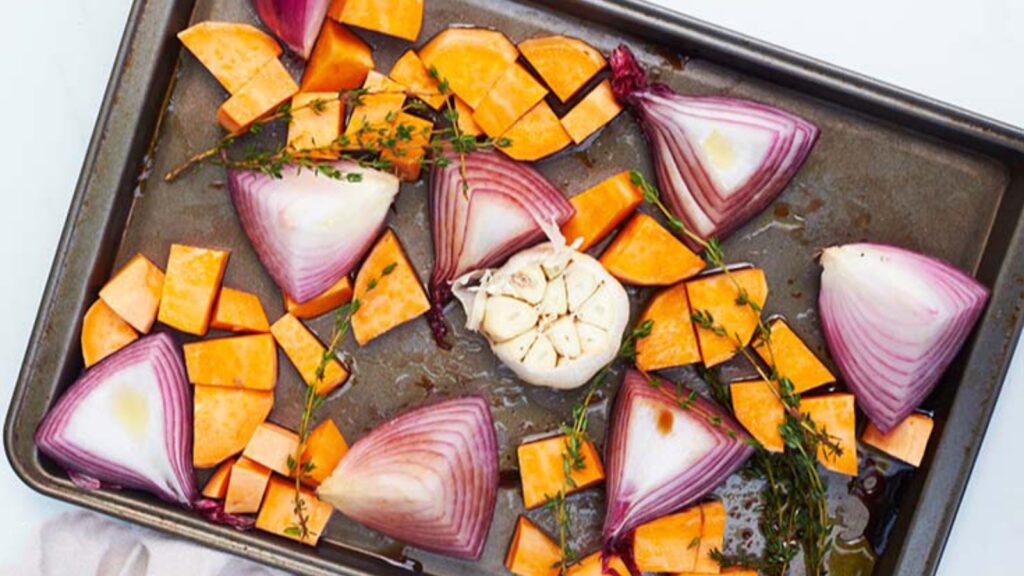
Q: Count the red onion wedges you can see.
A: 8